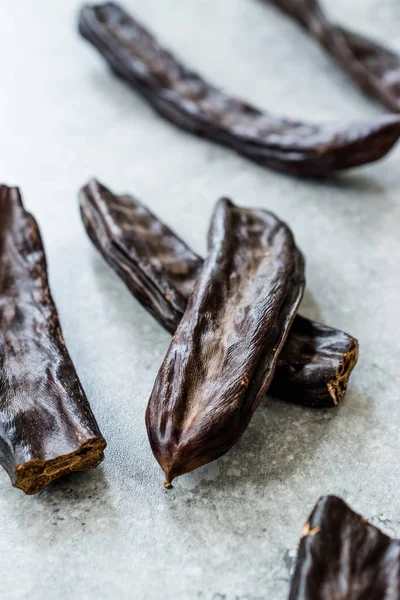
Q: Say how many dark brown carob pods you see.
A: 6